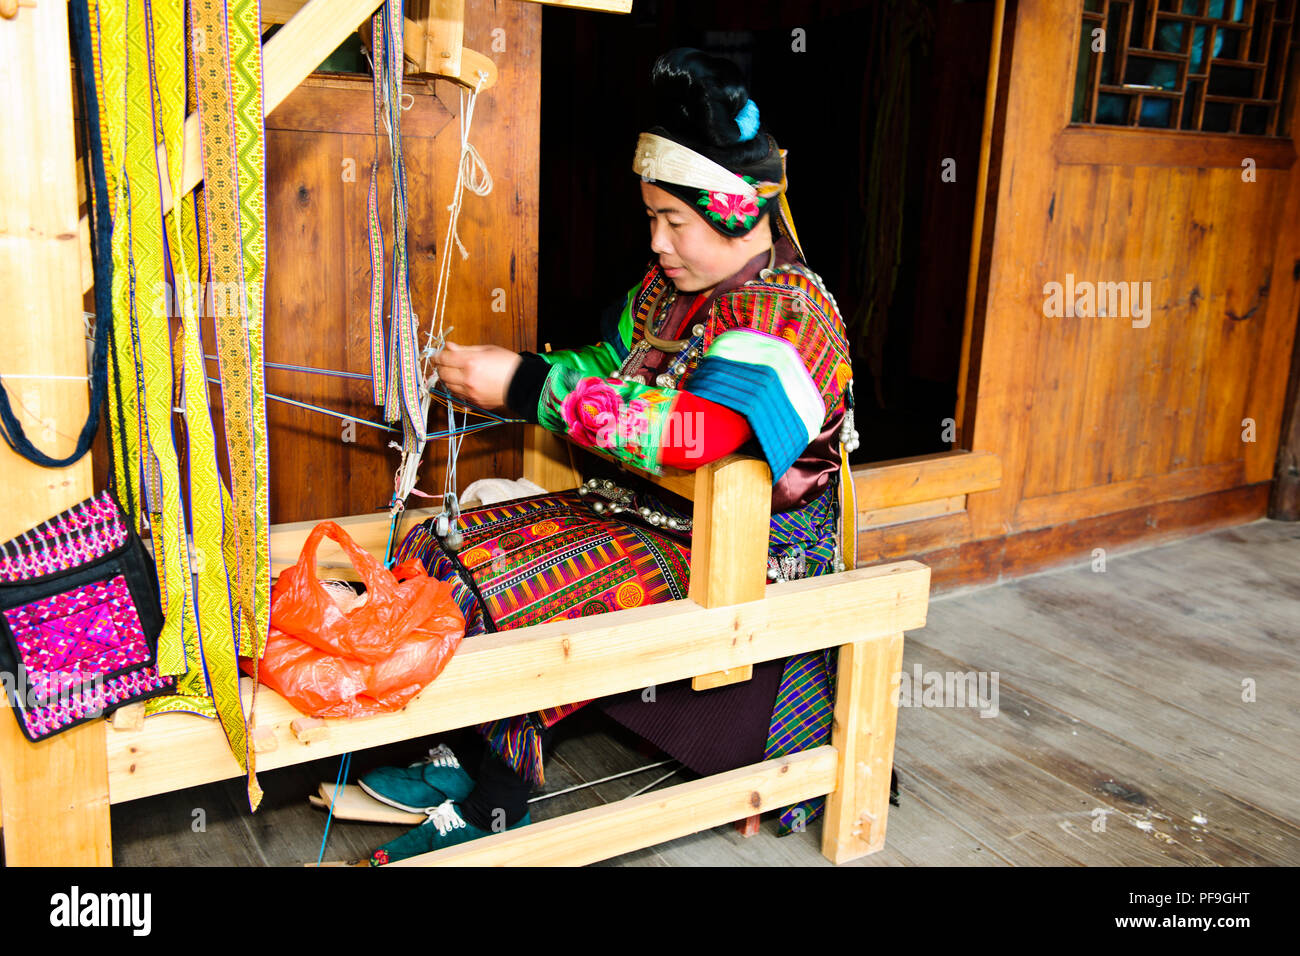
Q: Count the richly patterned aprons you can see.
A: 1